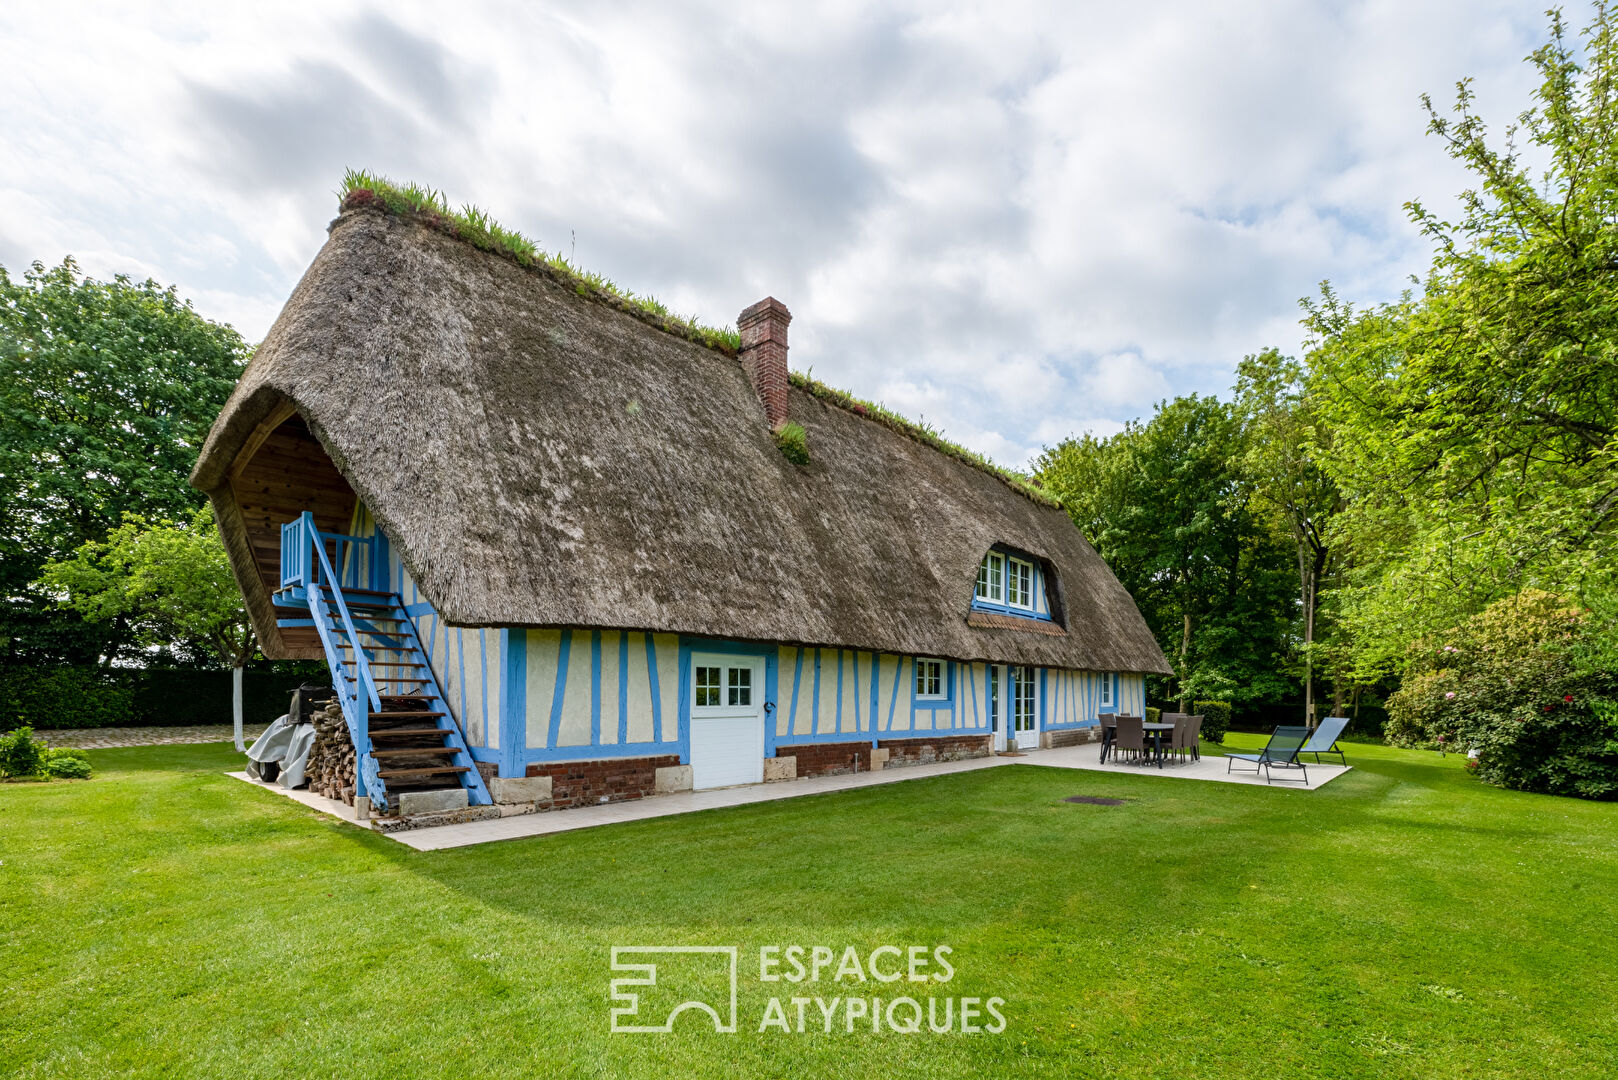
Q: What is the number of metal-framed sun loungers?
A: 2